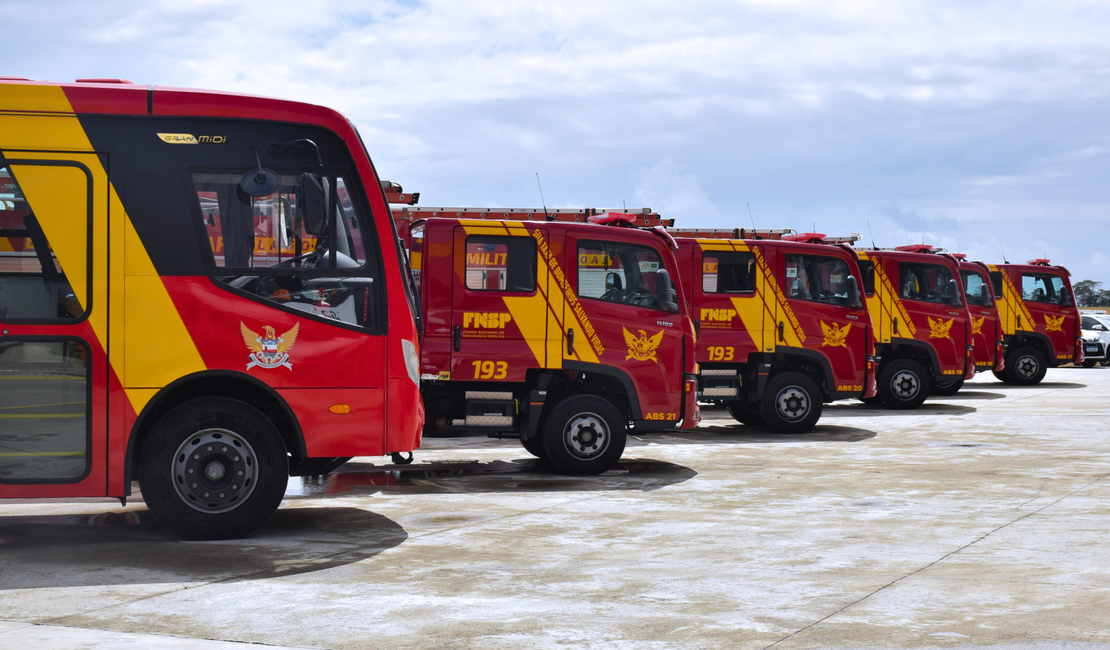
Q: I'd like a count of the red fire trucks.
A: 5